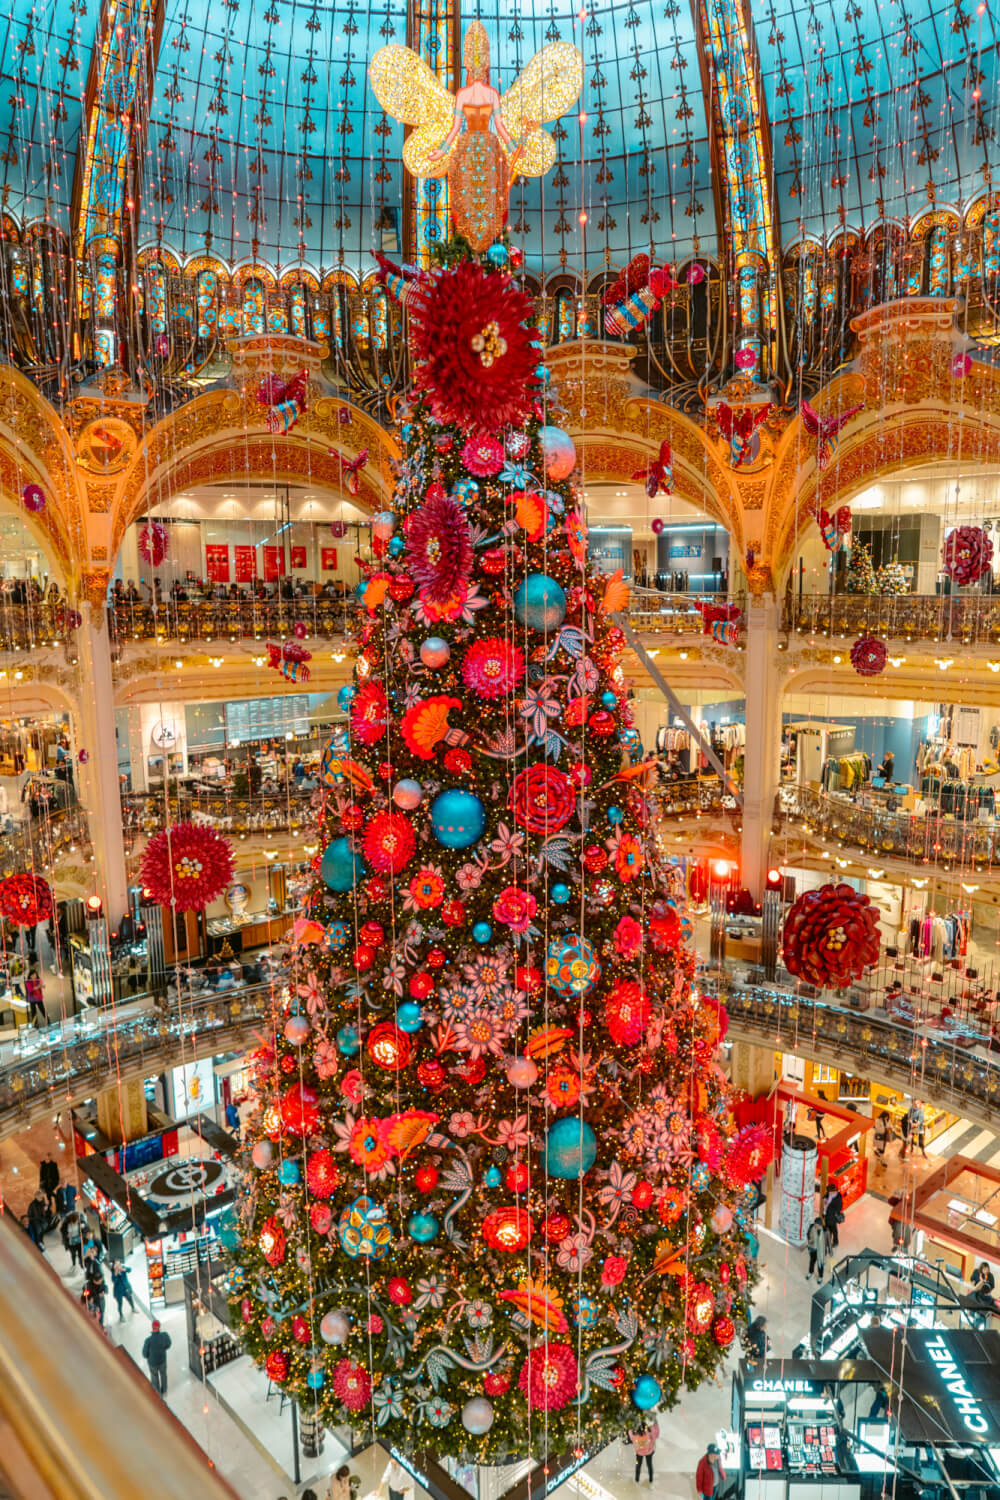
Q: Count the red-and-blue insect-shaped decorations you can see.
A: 10